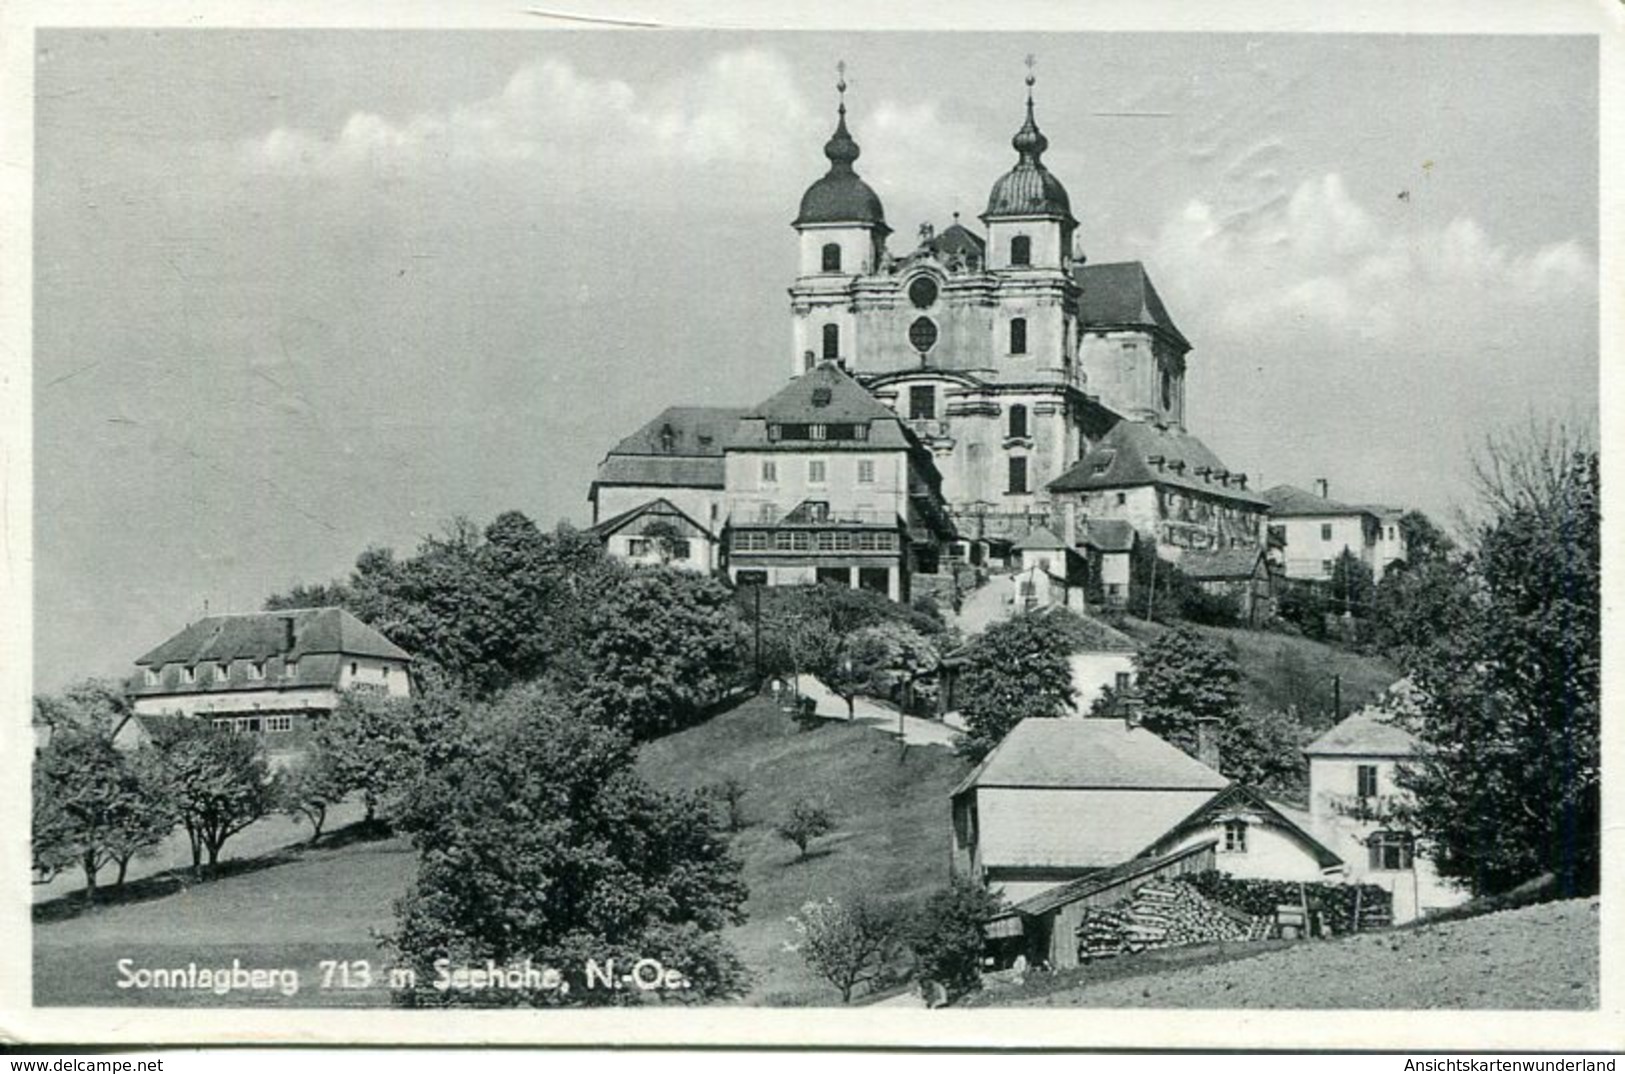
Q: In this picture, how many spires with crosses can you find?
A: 2